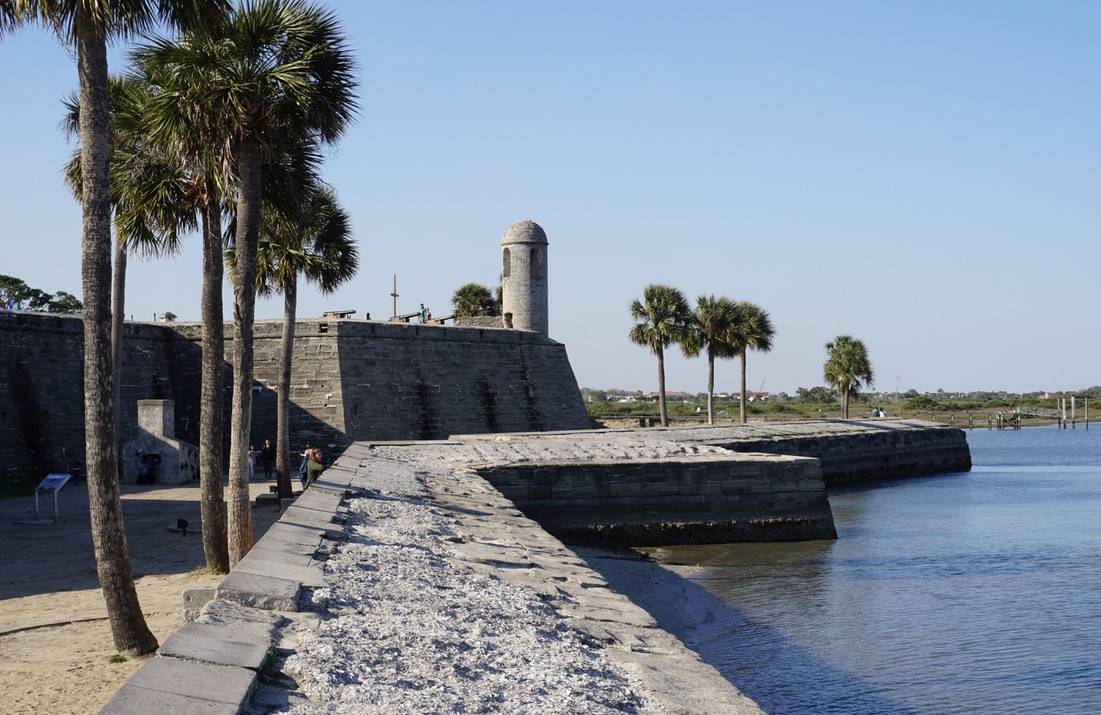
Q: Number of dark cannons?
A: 3